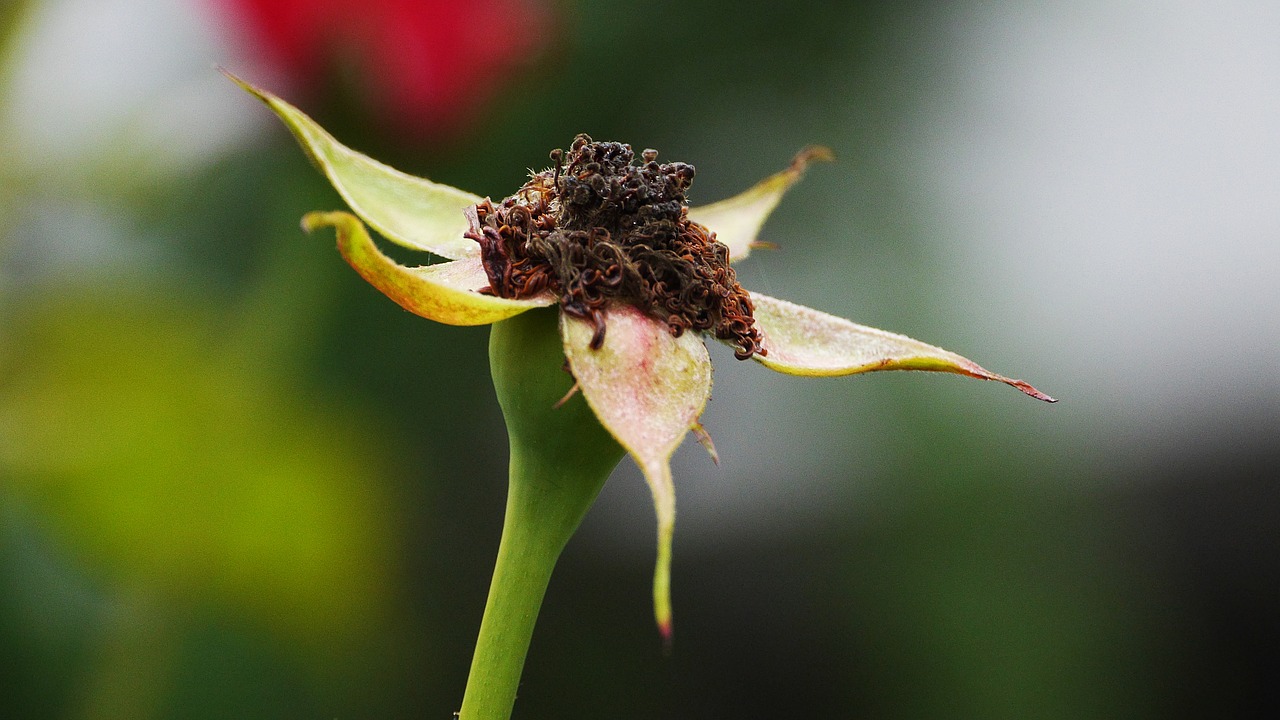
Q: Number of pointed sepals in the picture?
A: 5